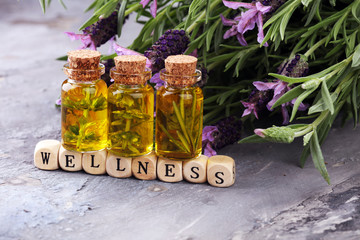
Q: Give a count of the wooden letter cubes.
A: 8